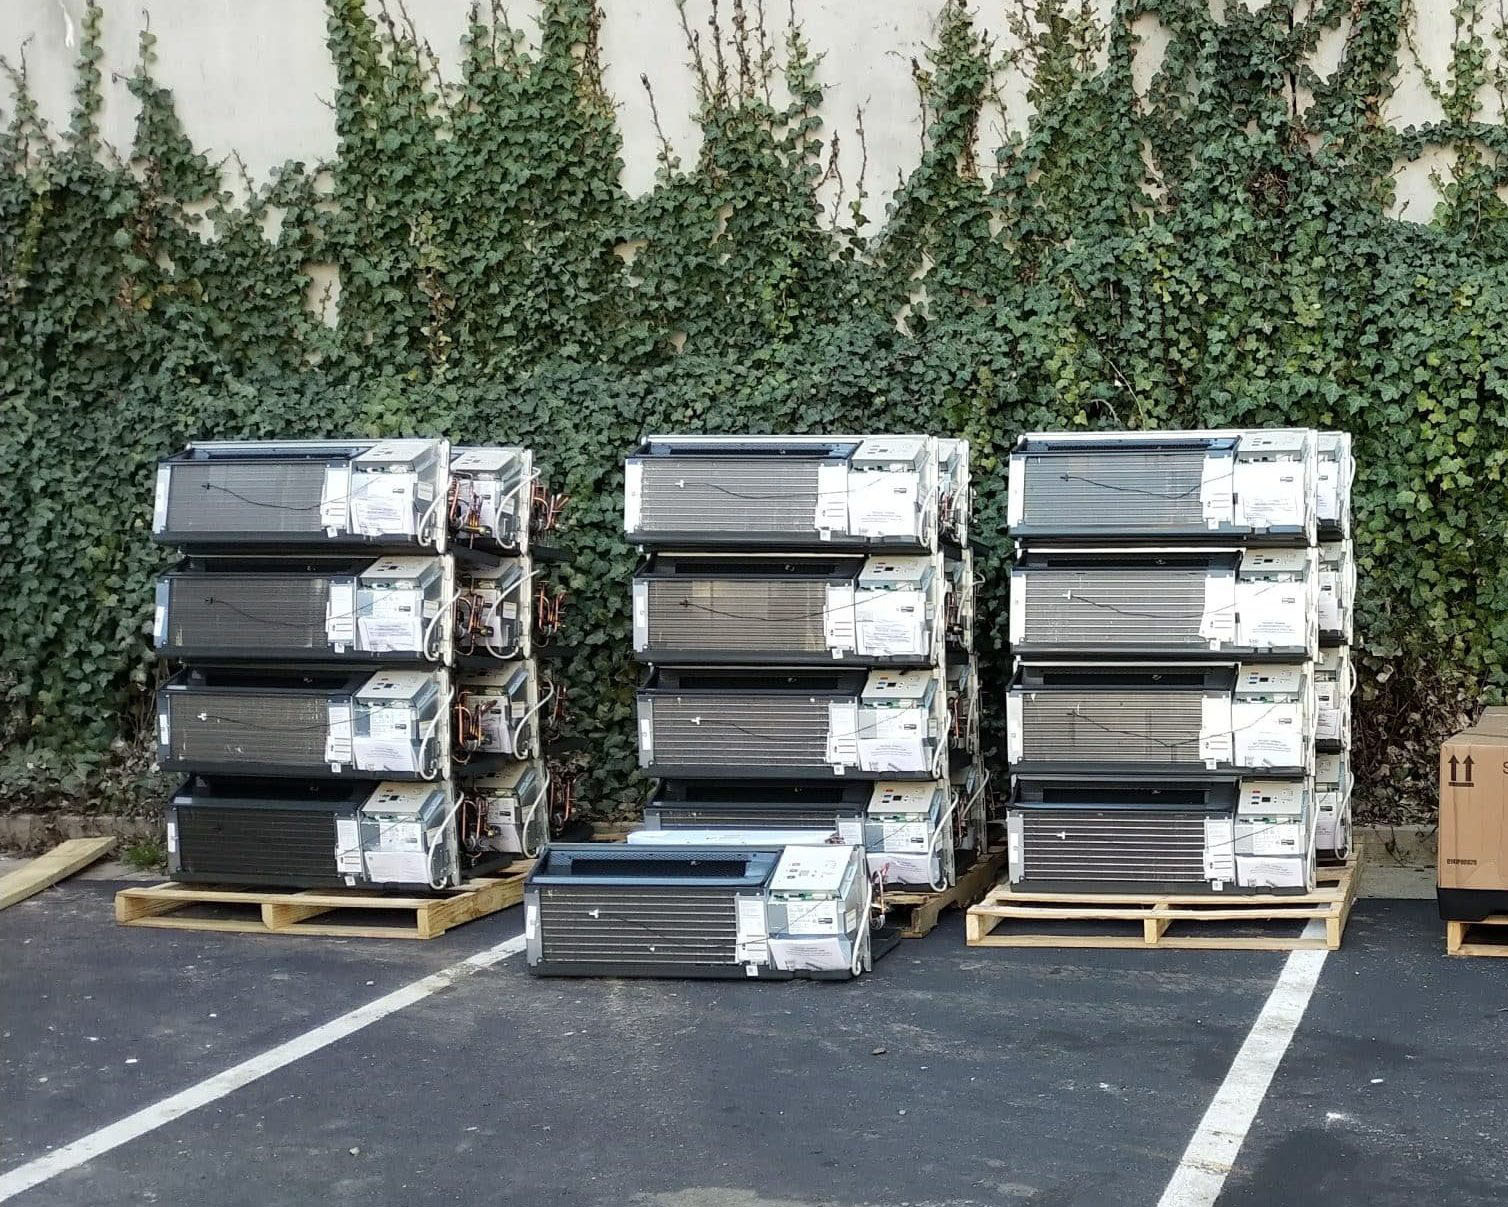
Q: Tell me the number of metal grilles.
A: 13